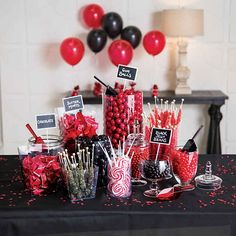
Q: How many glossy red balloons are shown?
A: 4